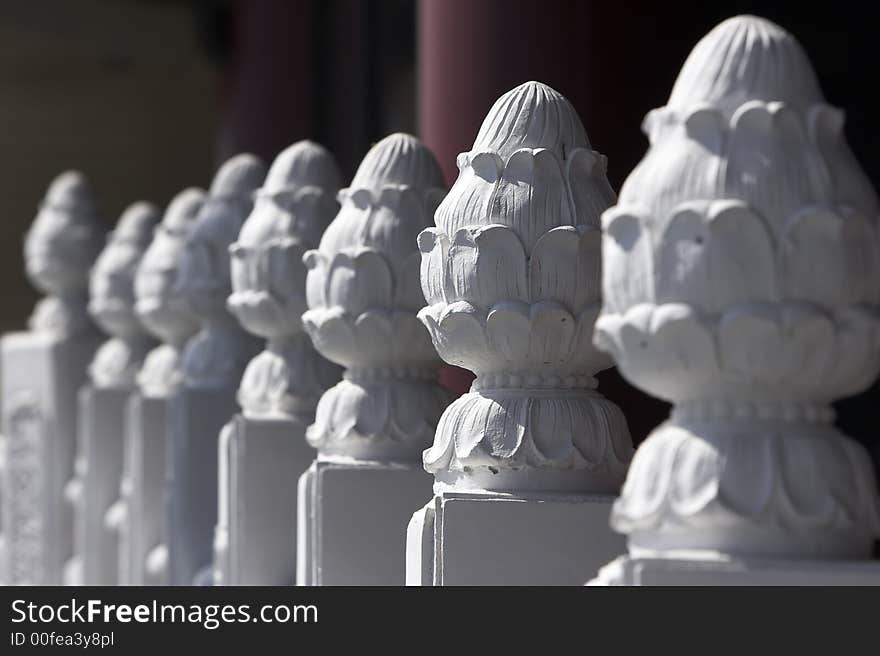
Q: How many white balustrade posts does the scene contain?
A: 8